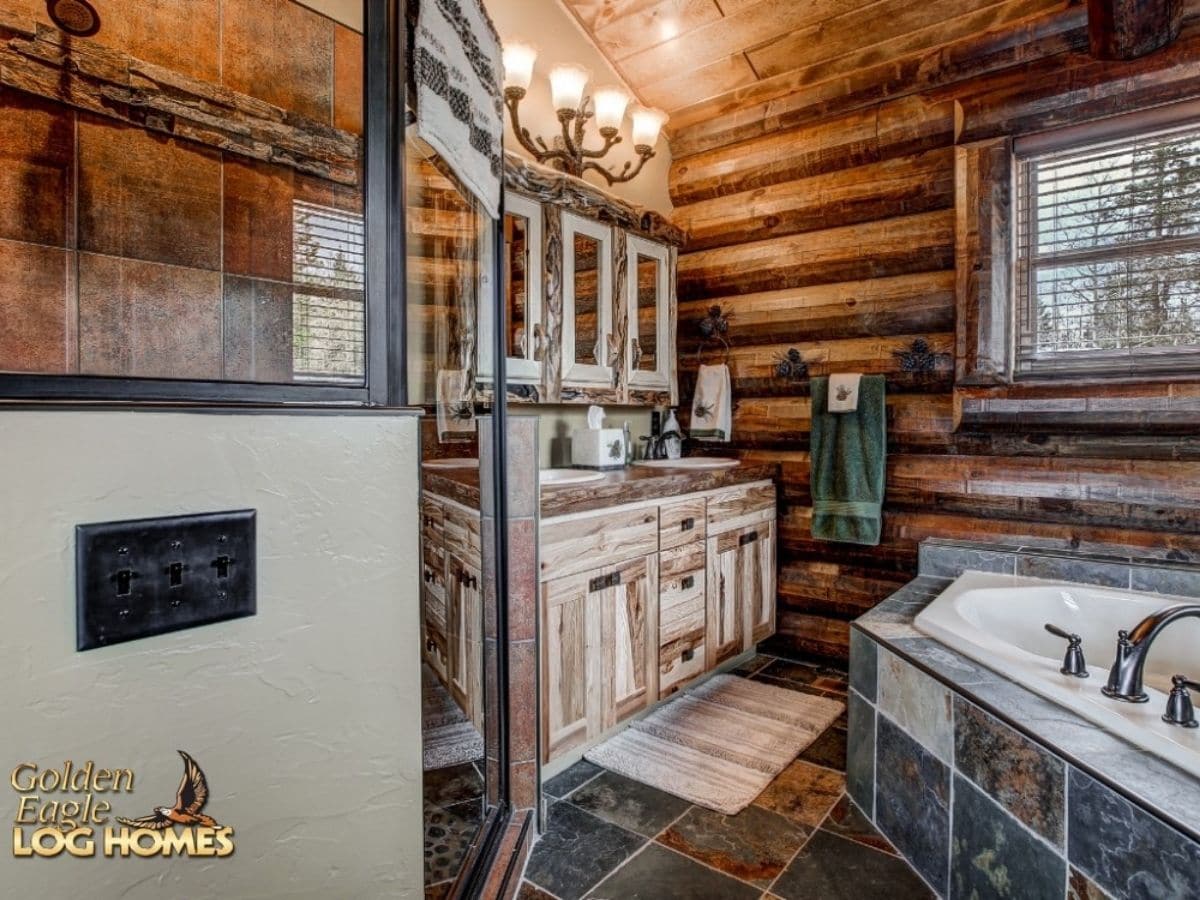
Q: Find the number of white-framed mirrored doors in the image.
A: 3